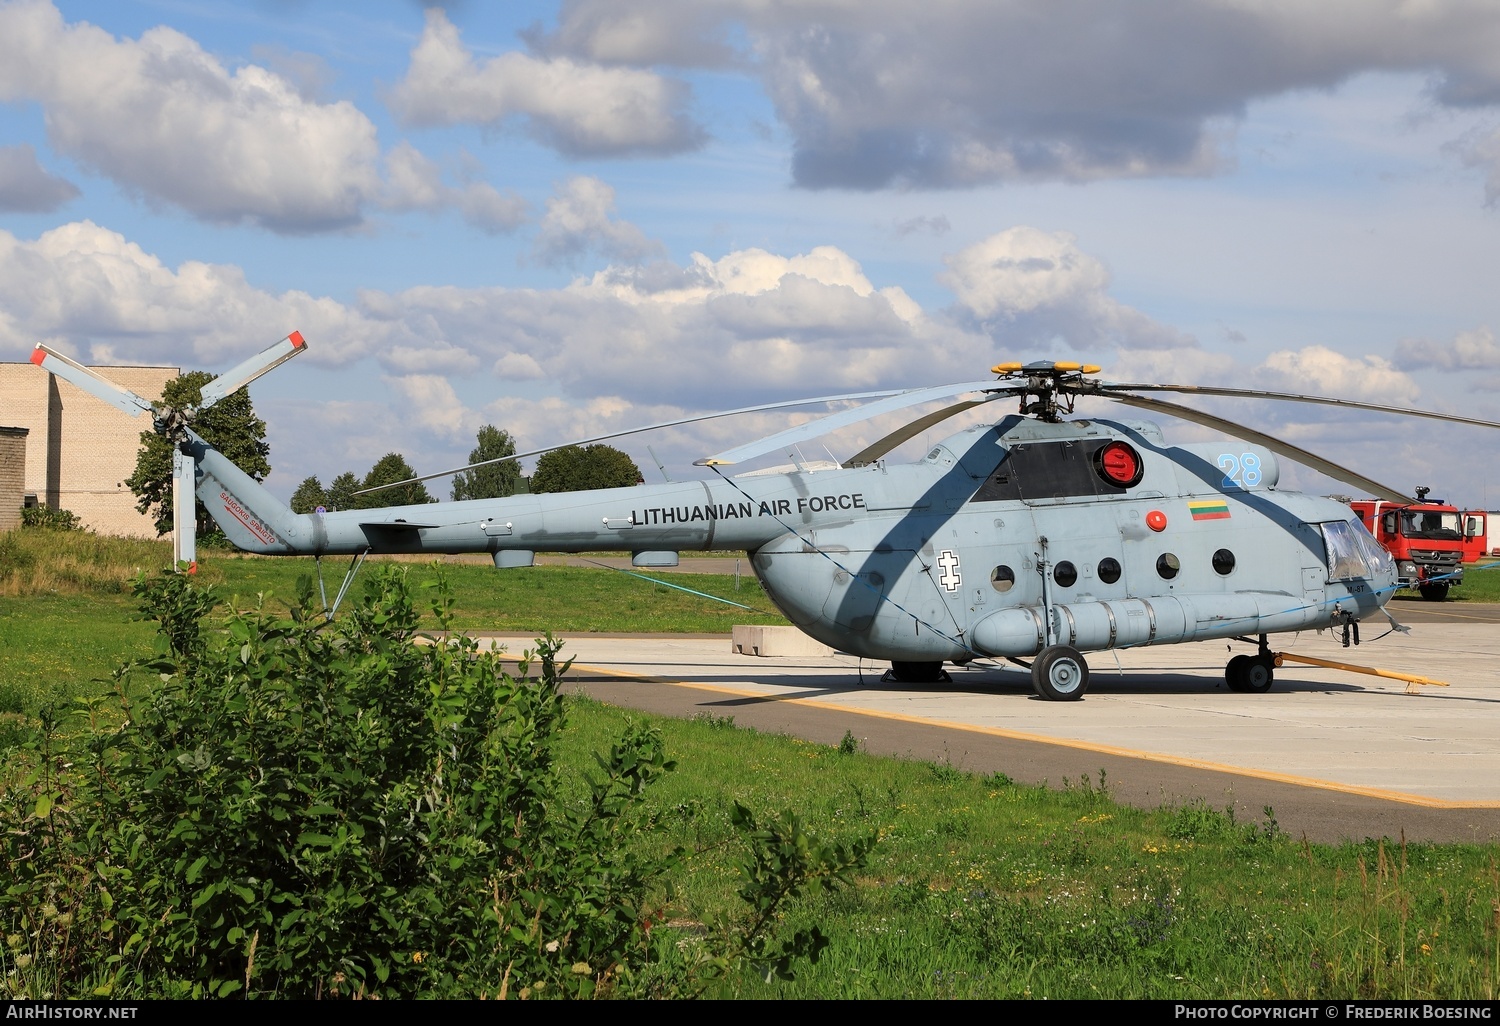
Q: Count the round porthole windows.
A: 5